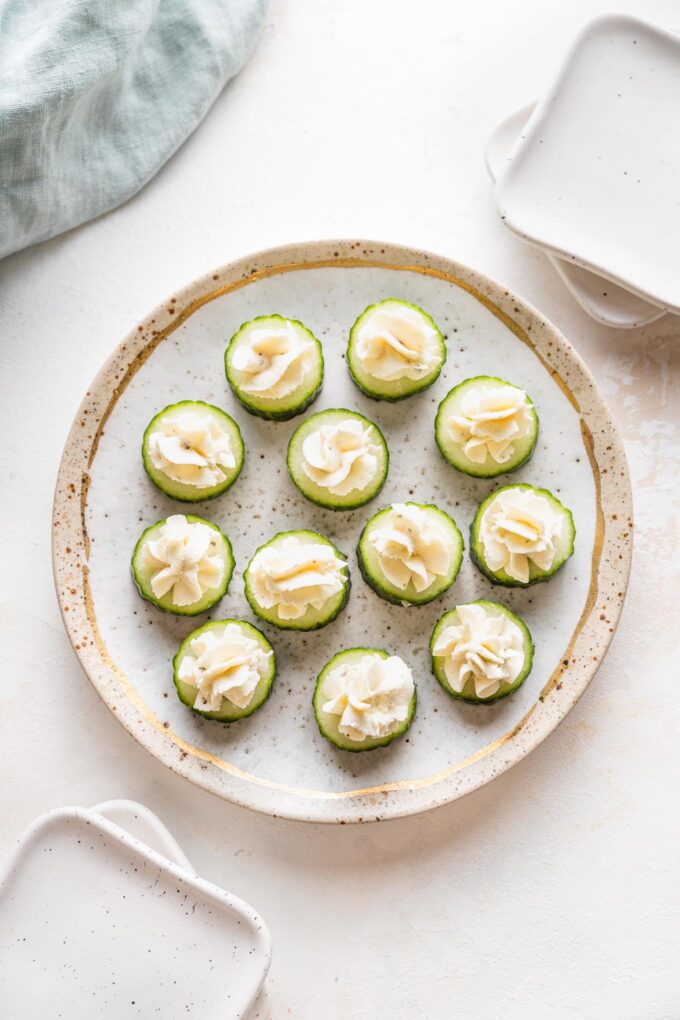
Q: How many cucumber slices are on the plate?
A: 12